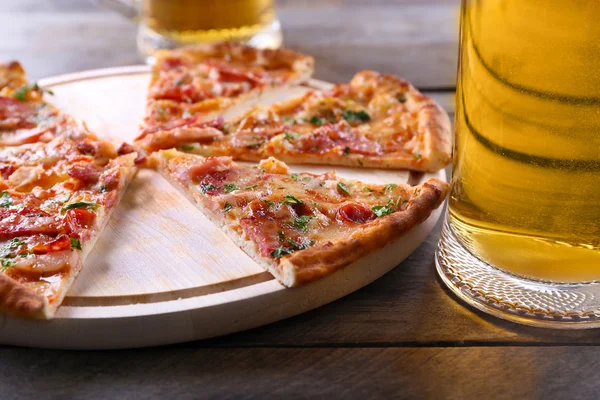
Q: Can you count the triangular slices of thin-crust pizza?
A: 5